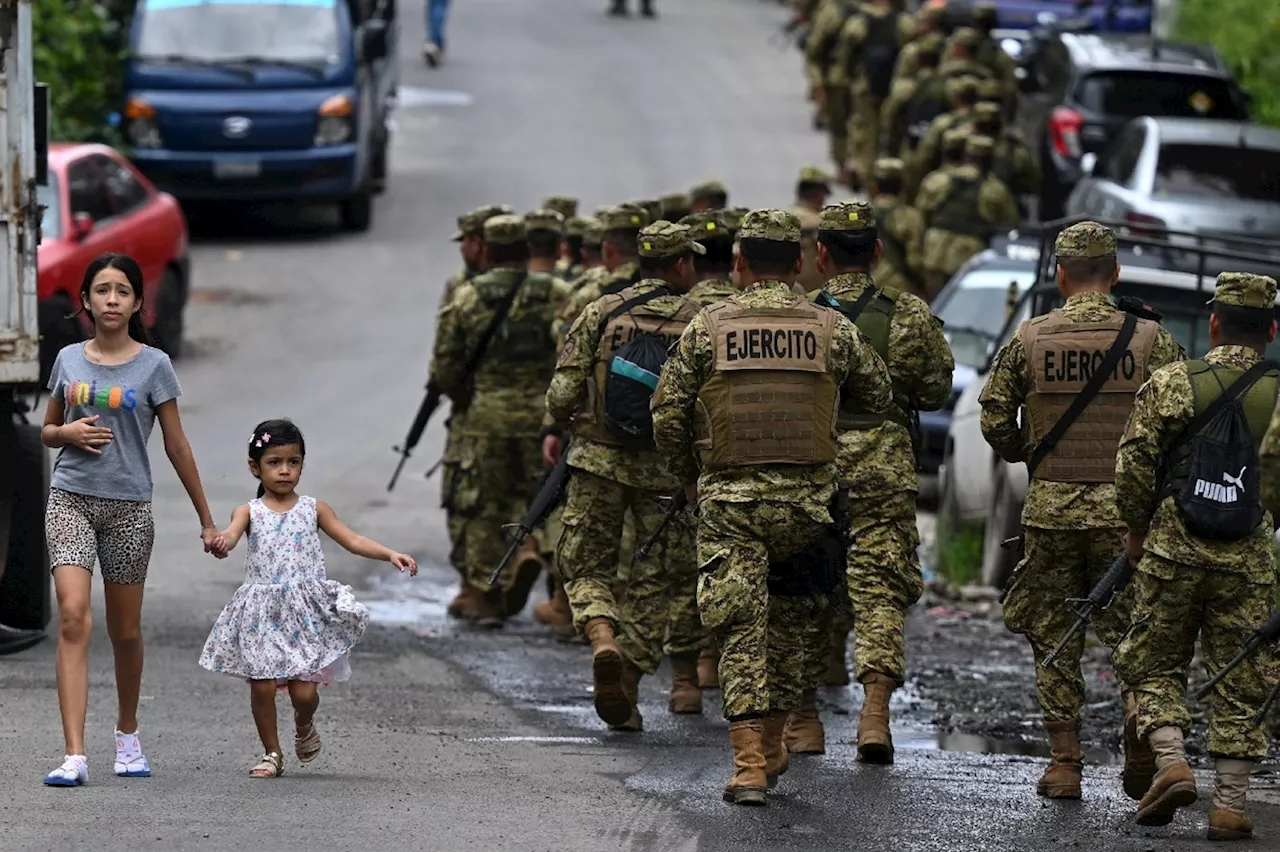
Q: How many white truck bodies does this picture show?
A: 1